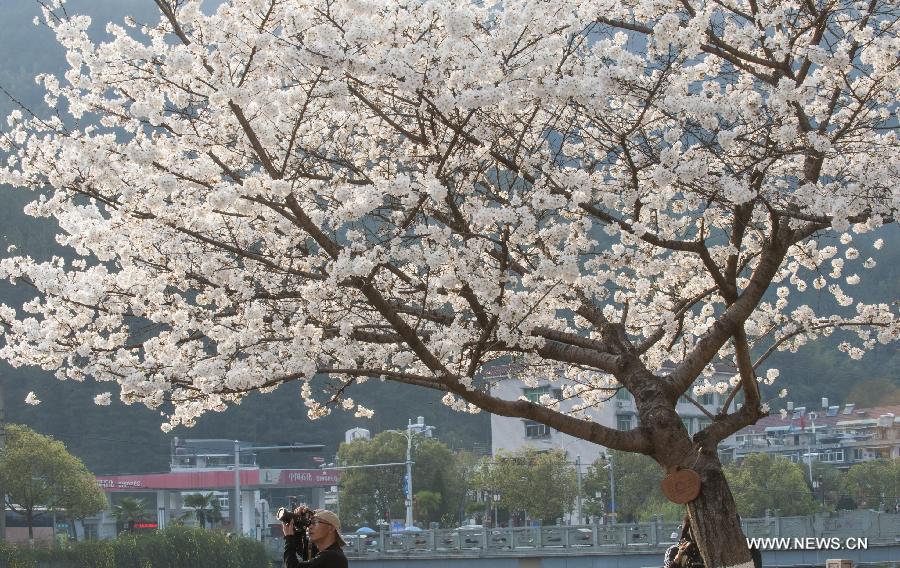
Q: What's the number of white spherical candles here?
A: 0